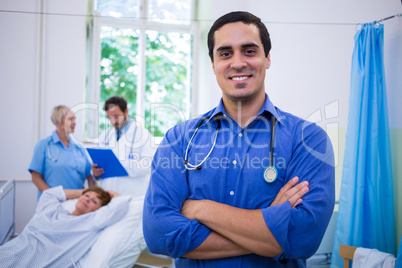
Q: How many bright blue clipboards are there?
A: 1